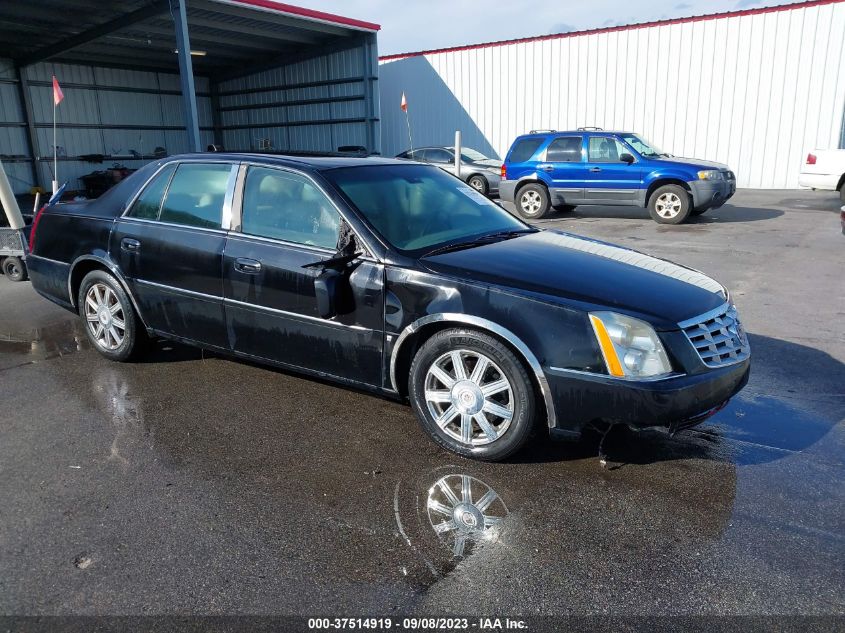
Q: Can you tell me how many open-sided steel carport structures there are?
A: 1